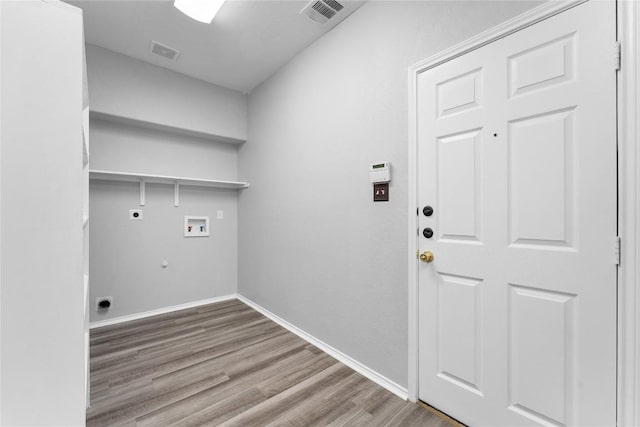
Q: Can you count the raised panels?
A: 6